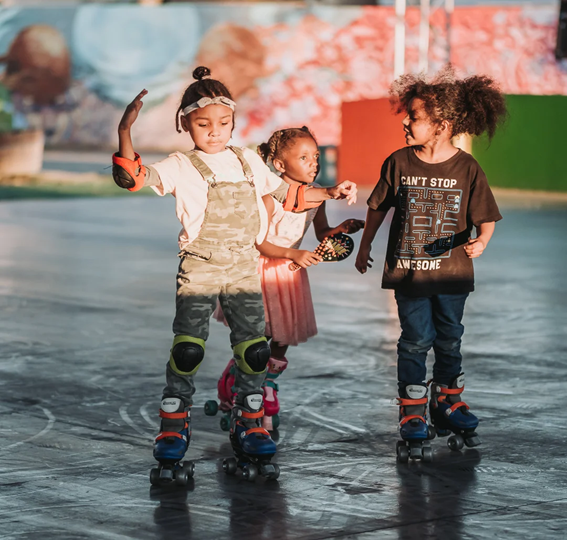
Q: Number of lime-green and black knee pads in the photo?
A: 2